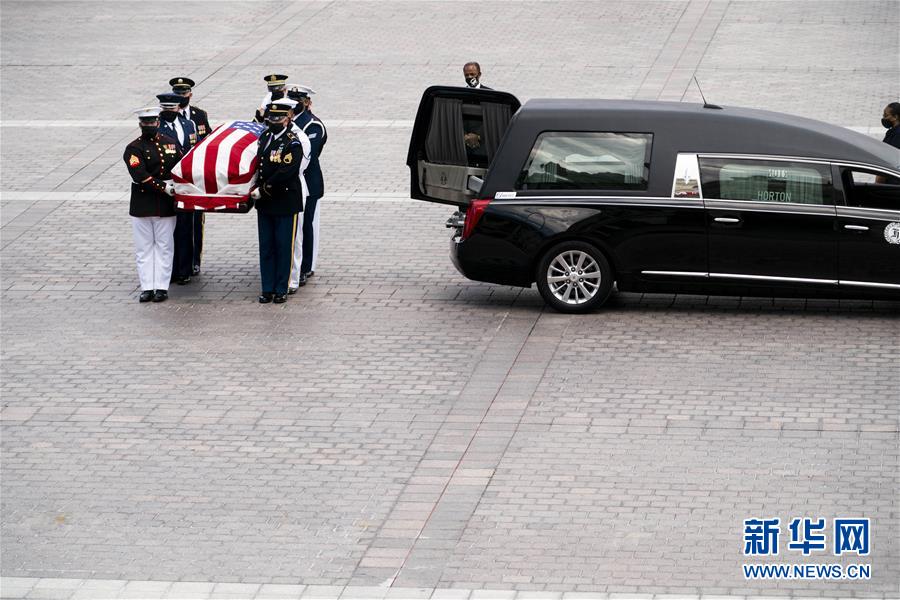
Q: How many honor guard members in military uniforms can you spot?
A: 7